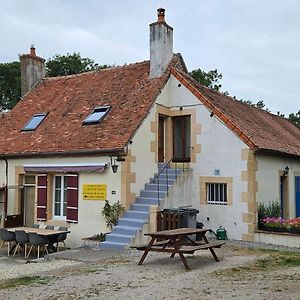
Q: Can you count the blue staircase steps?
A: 12